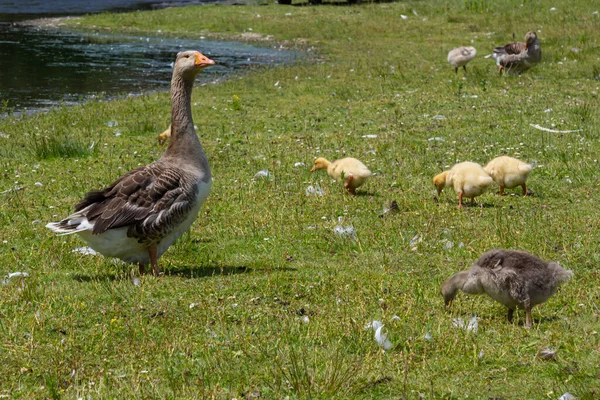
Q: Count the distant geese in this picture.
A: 2